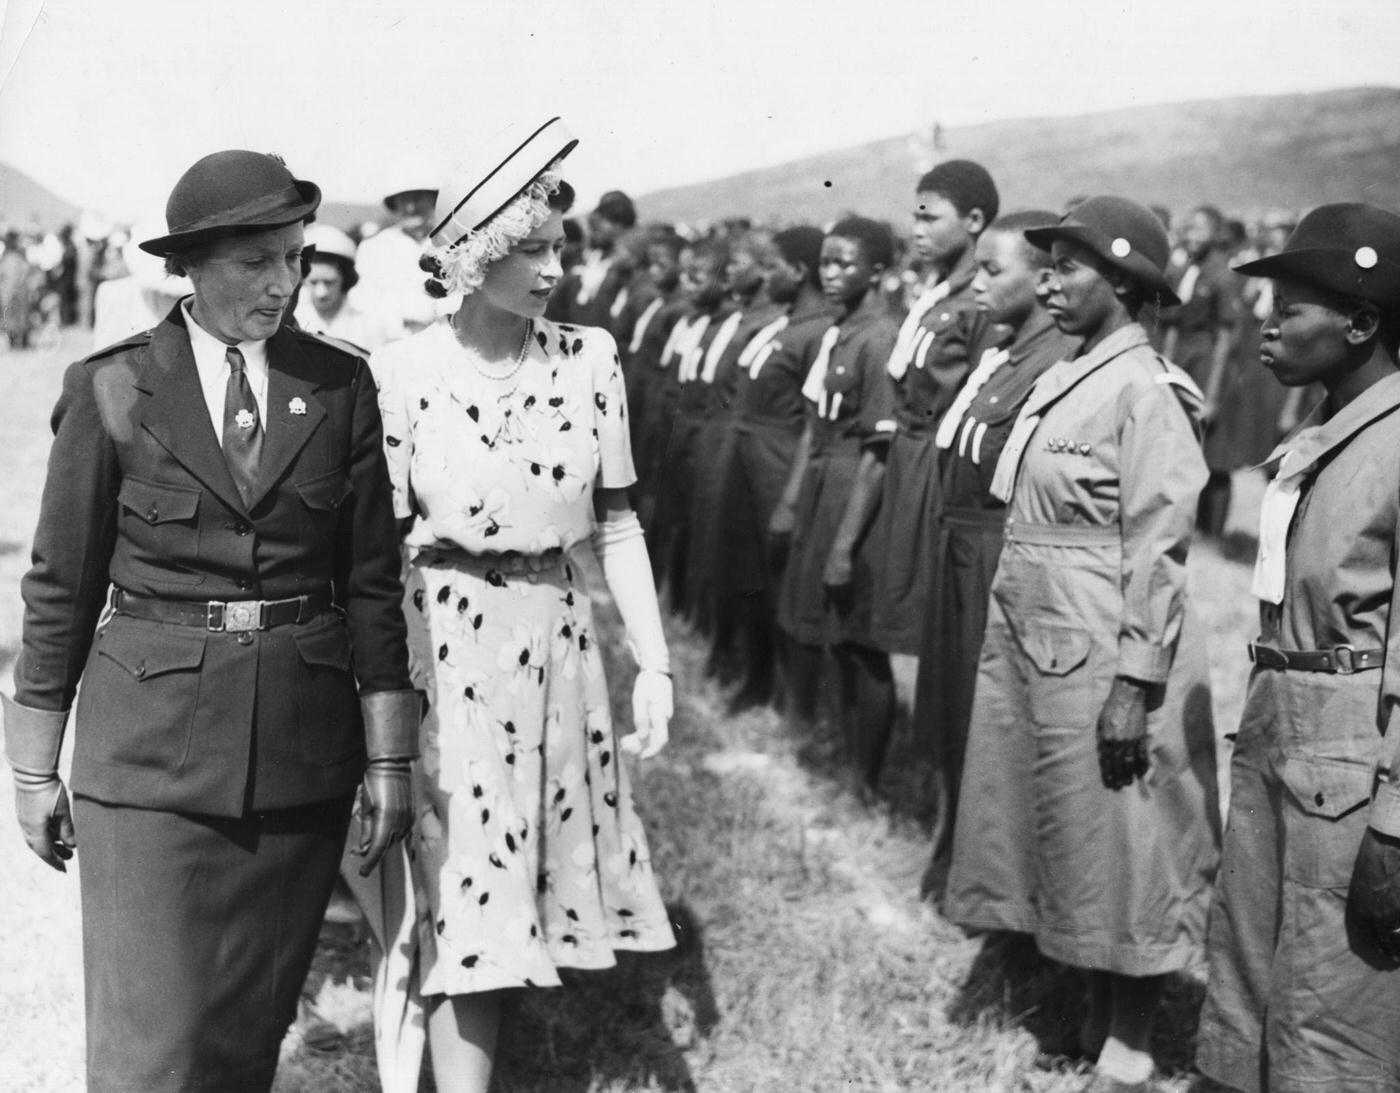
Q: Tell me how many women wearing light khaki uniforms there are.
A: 2